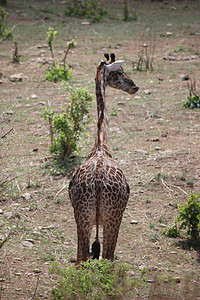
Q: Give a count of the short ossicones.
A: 2